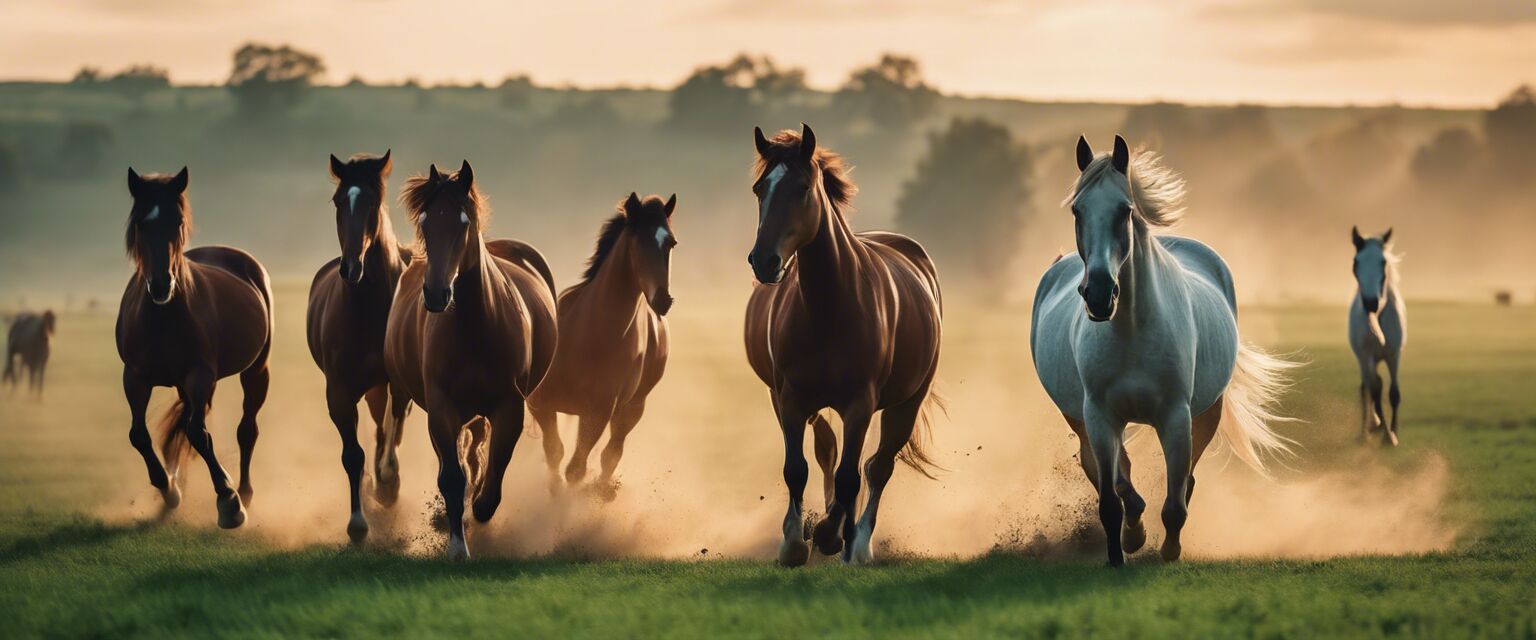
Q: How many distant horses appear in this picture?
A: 2